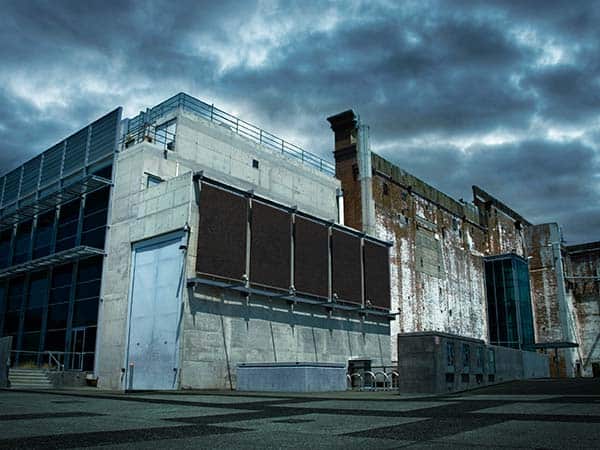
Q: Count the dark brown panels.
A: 5